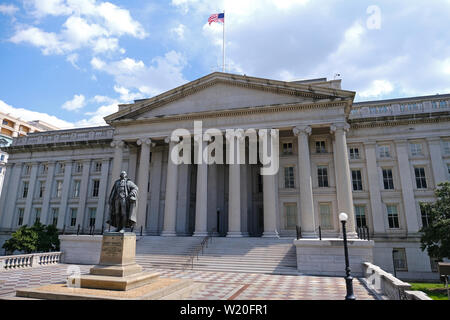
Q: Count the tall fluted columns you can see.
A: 8